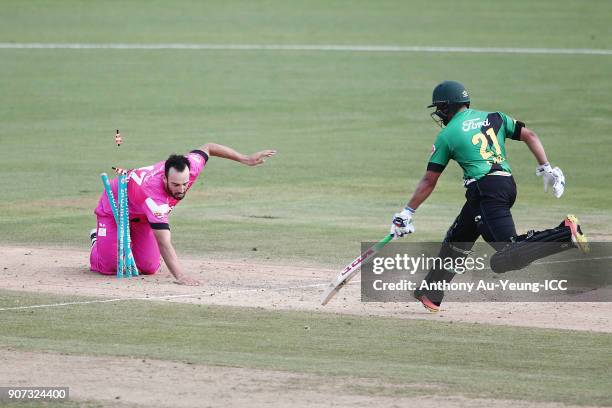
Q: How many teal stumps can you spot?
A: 3